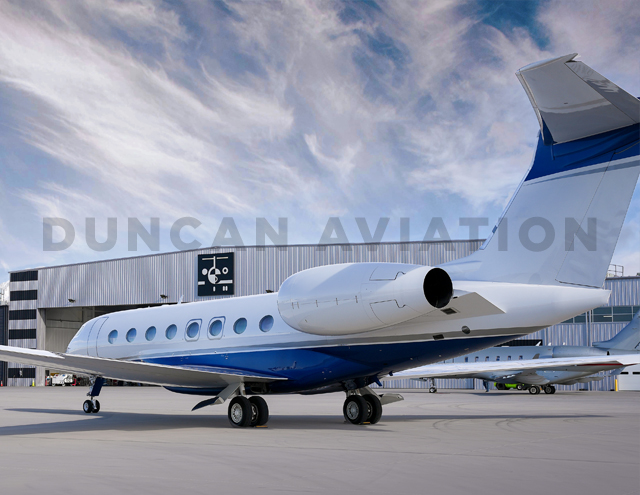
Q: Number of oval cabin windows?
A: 8